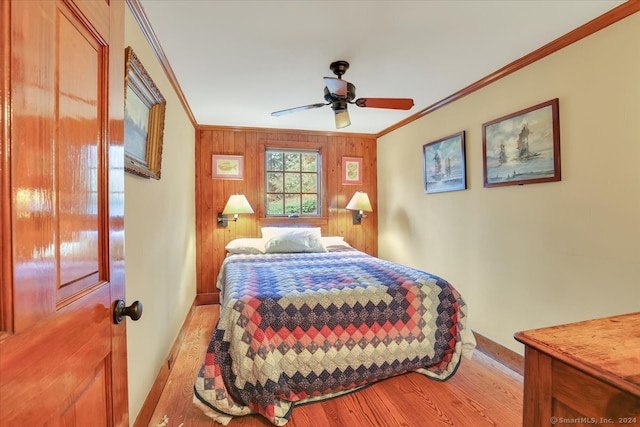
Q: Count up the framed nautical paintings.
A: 2